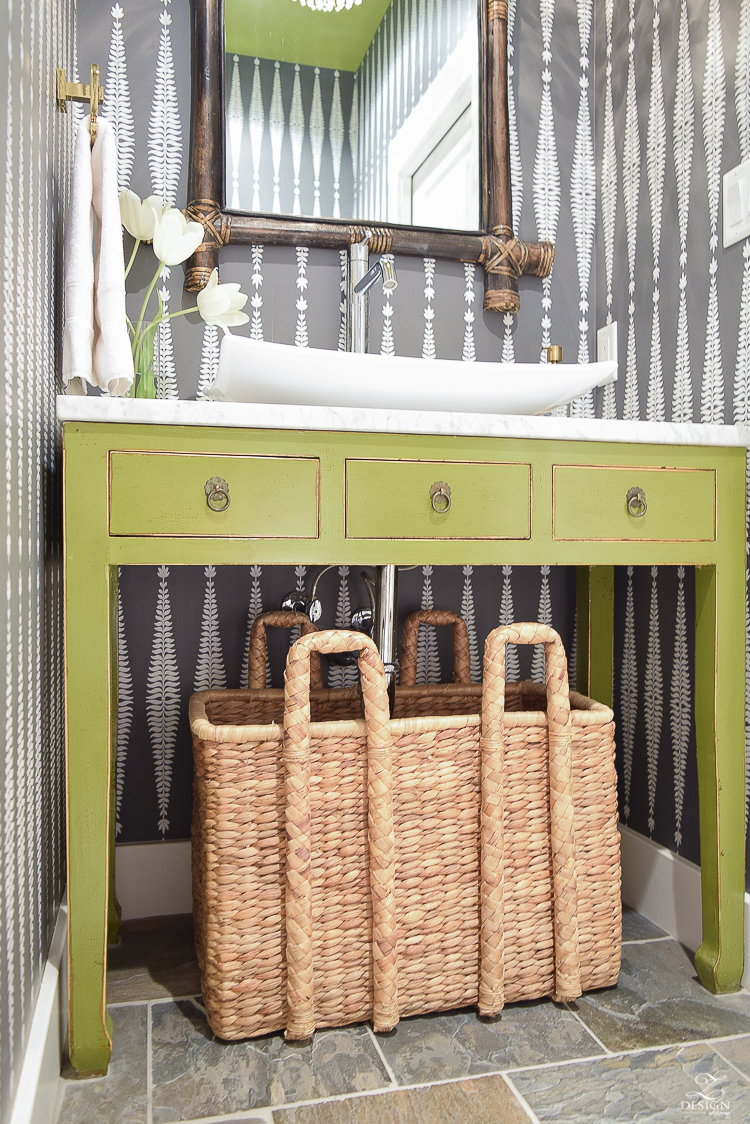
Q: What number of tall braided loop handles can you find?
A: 4